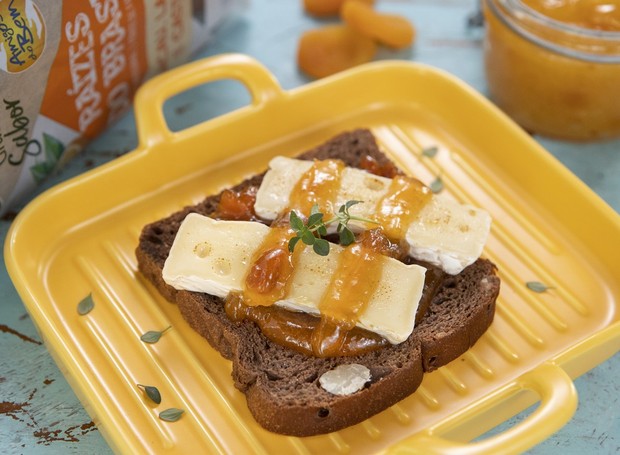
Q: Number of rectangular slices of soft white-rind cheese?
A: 2